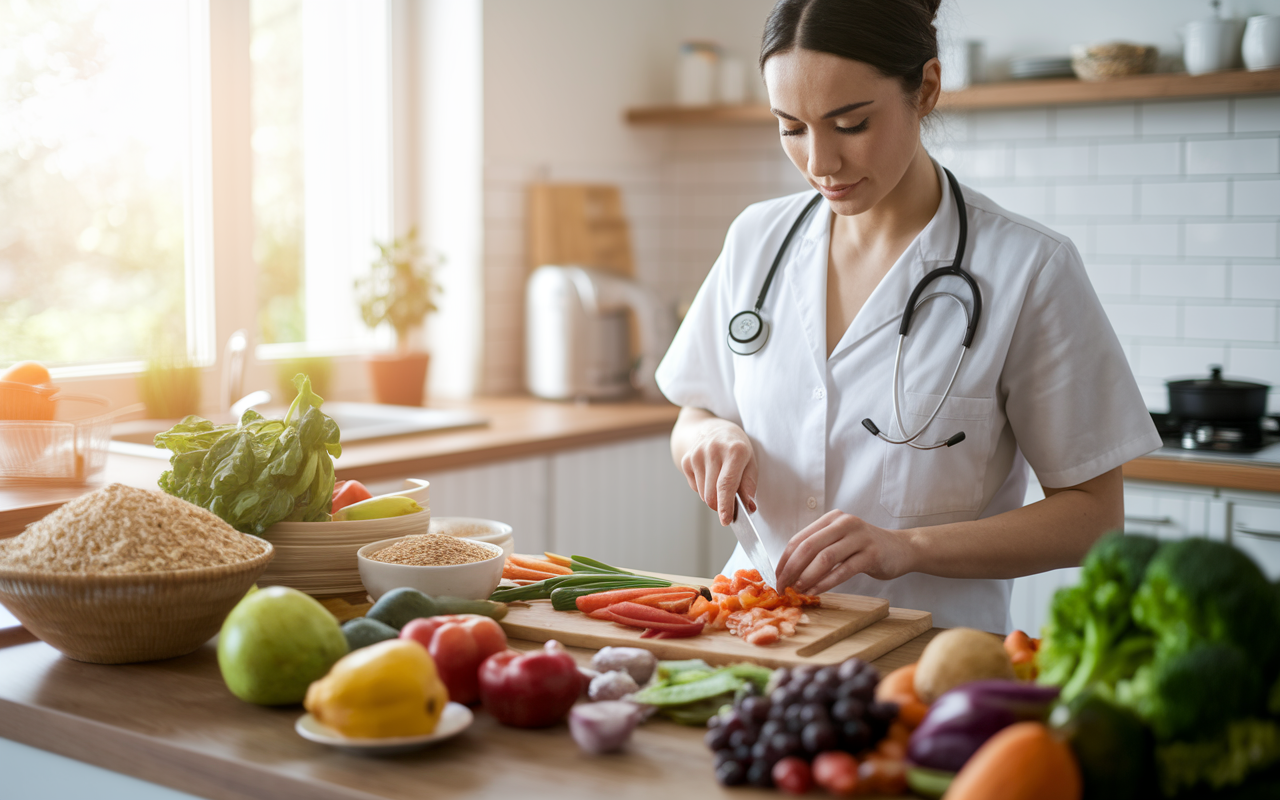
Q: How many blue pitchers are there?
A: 0